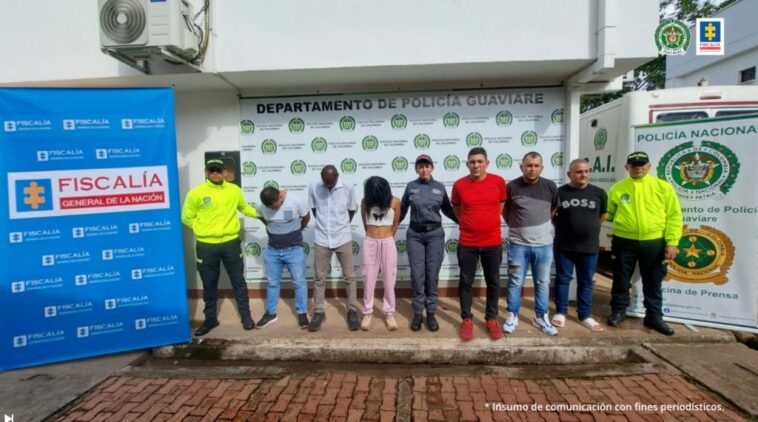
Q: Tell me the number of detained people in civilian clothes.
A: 6